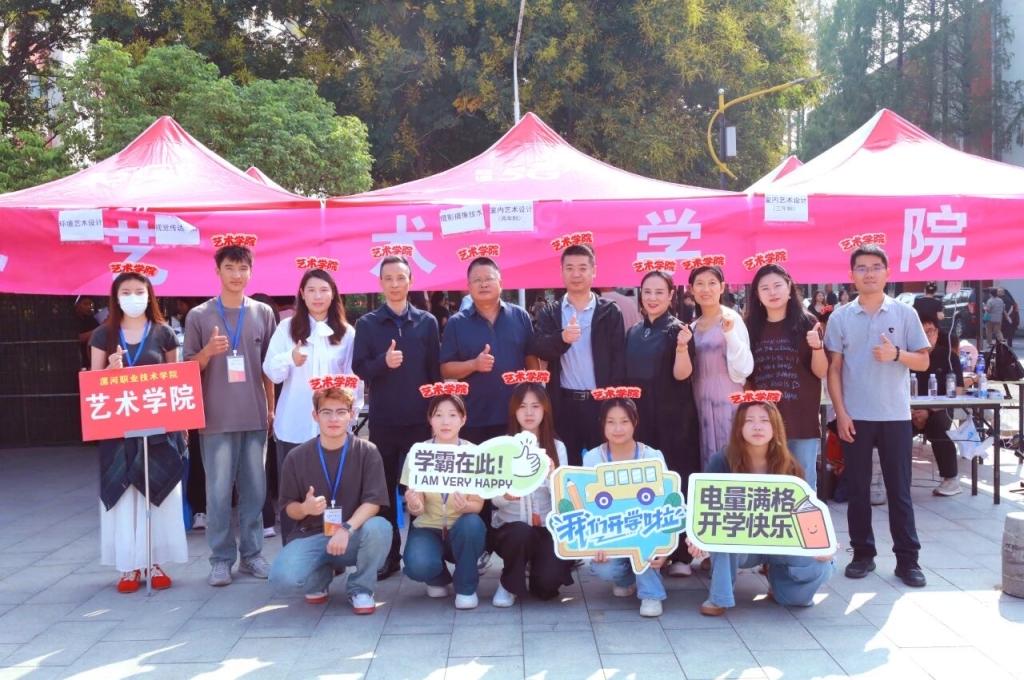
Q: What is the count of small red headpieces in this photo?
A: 15